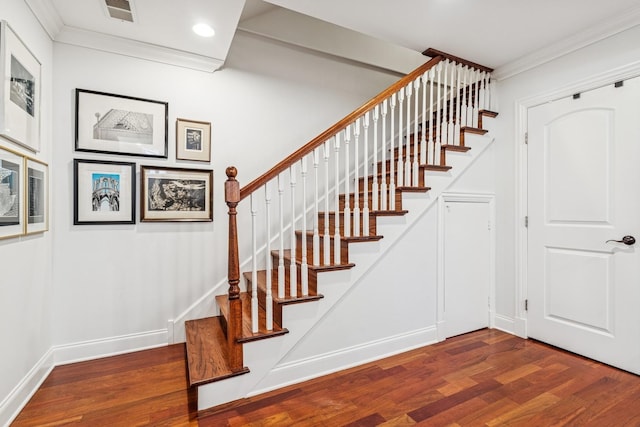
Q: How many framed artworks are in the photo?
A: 7